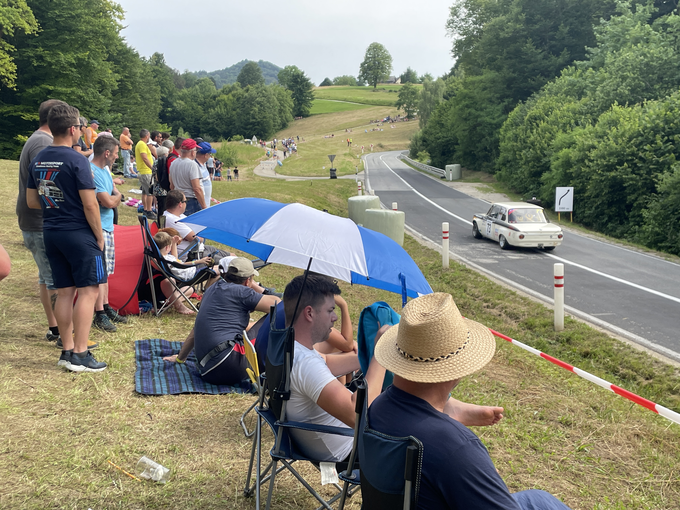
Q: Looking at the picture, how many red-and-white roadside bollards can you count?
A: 4